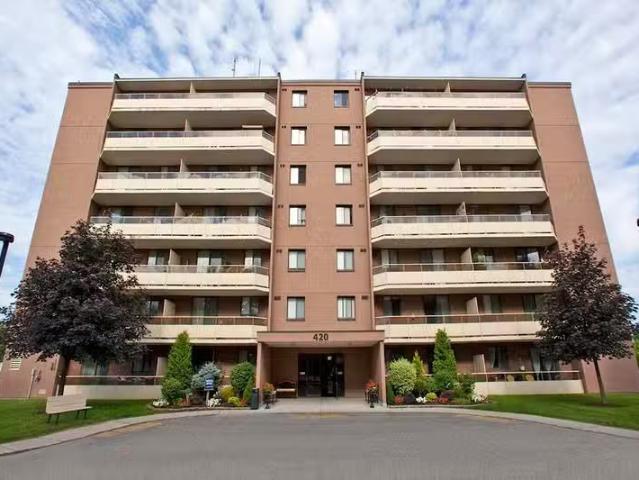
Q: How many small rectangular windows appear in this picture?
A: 12